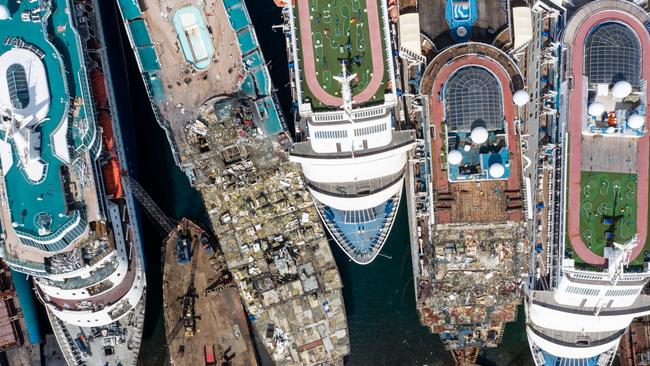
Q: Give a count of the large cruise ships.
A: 5